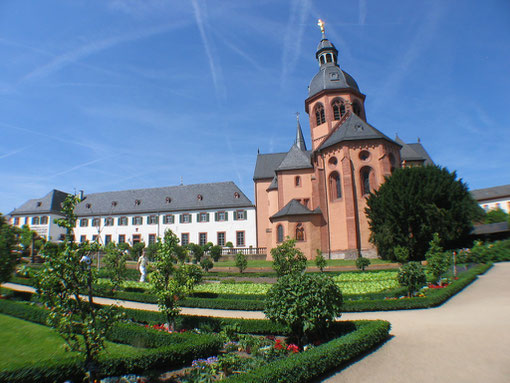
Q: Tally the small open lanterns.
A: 1